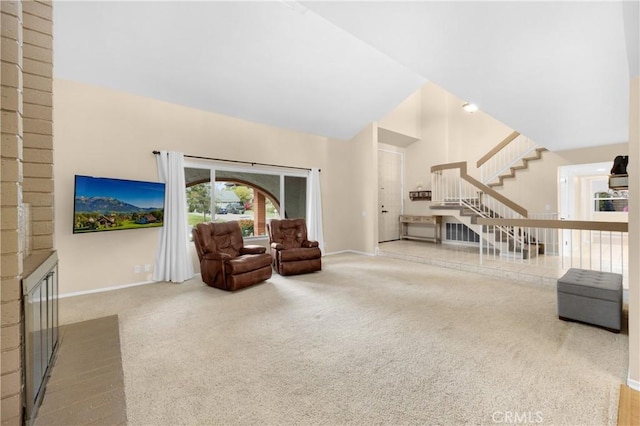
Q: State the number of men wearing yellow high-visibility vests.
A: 0